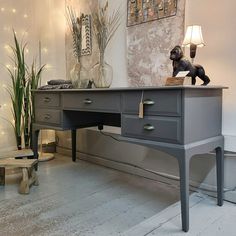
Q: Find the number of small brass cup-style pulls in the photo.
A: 5